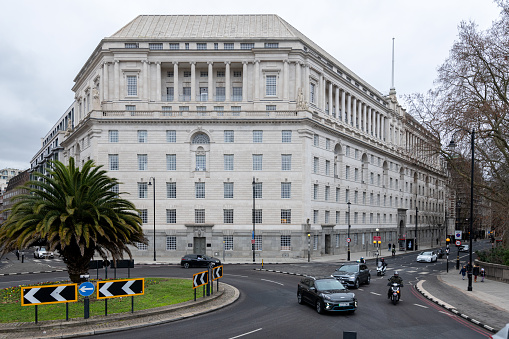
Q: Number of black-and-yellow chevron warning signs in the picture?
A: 4